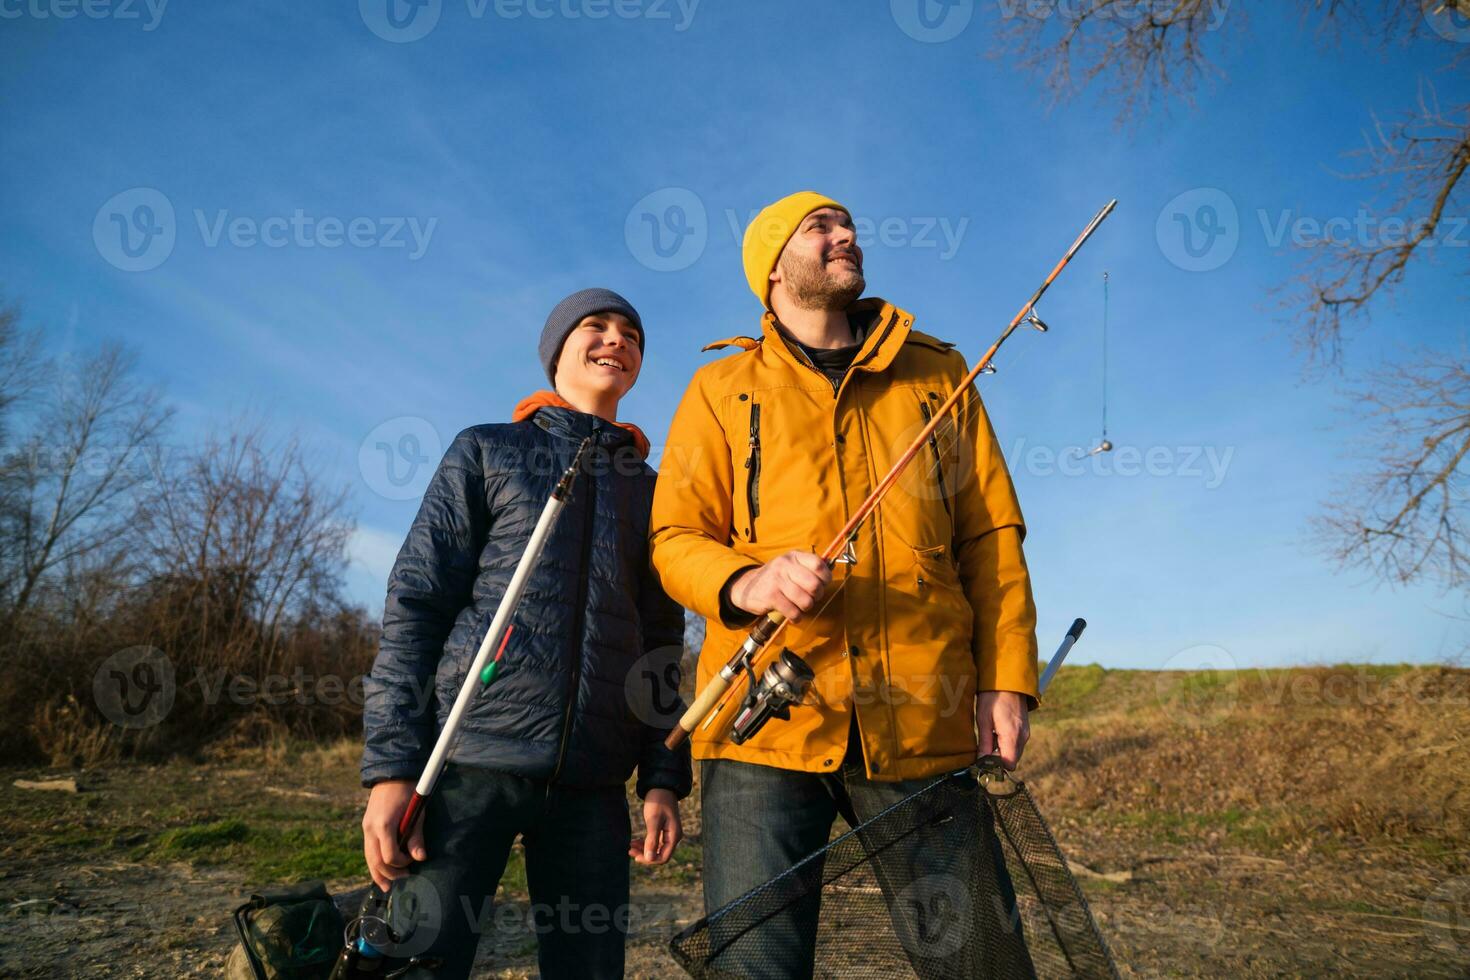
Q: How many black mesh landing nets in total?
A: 1